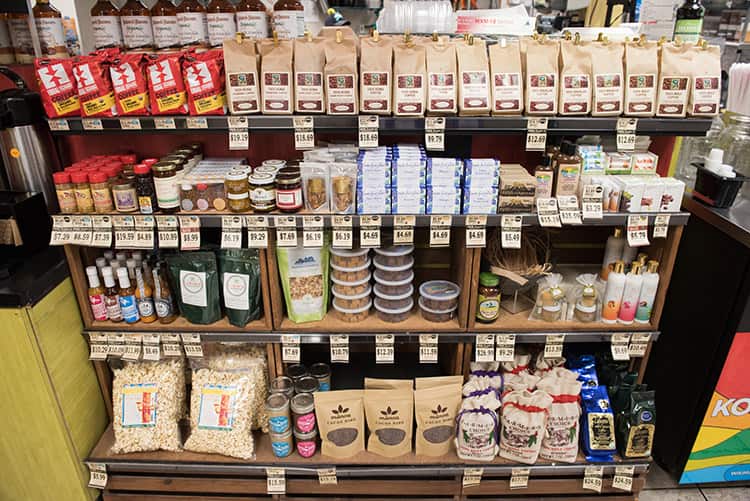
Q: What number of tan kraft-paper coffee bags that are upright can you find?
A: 15